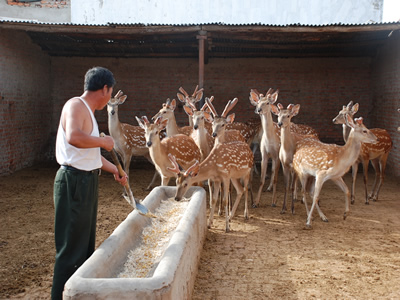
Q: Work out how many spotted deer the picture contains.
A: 11